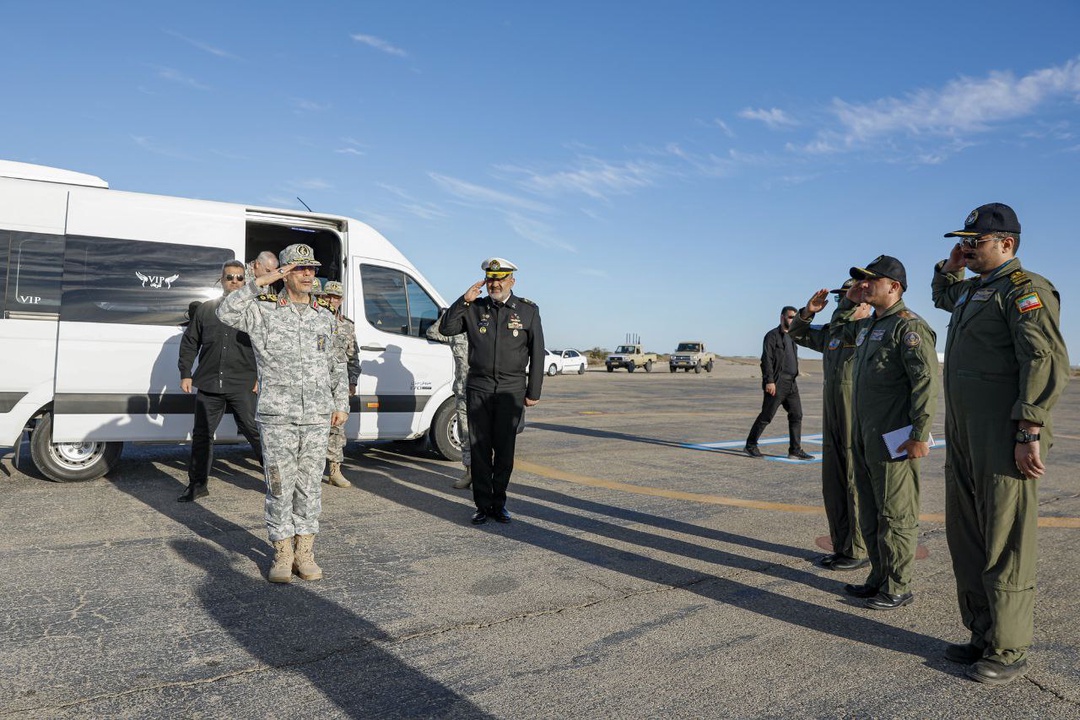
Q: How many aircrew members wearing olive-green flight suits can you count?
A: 3